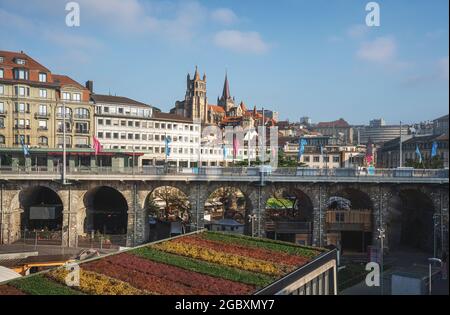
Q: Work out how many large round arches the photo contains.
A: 7